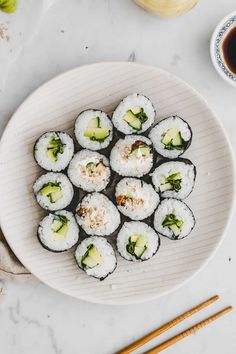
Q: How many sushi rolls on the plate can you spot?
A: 14